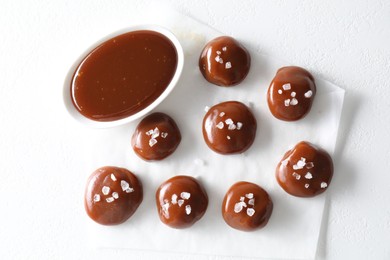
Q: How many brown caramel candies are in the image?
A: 8